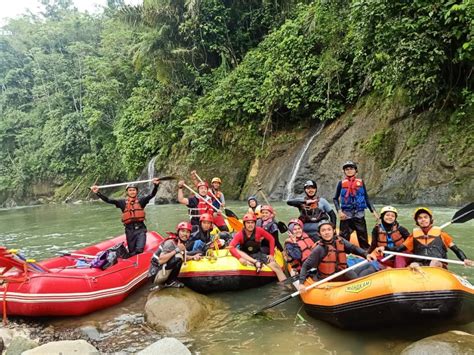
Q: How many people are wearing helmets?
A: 14